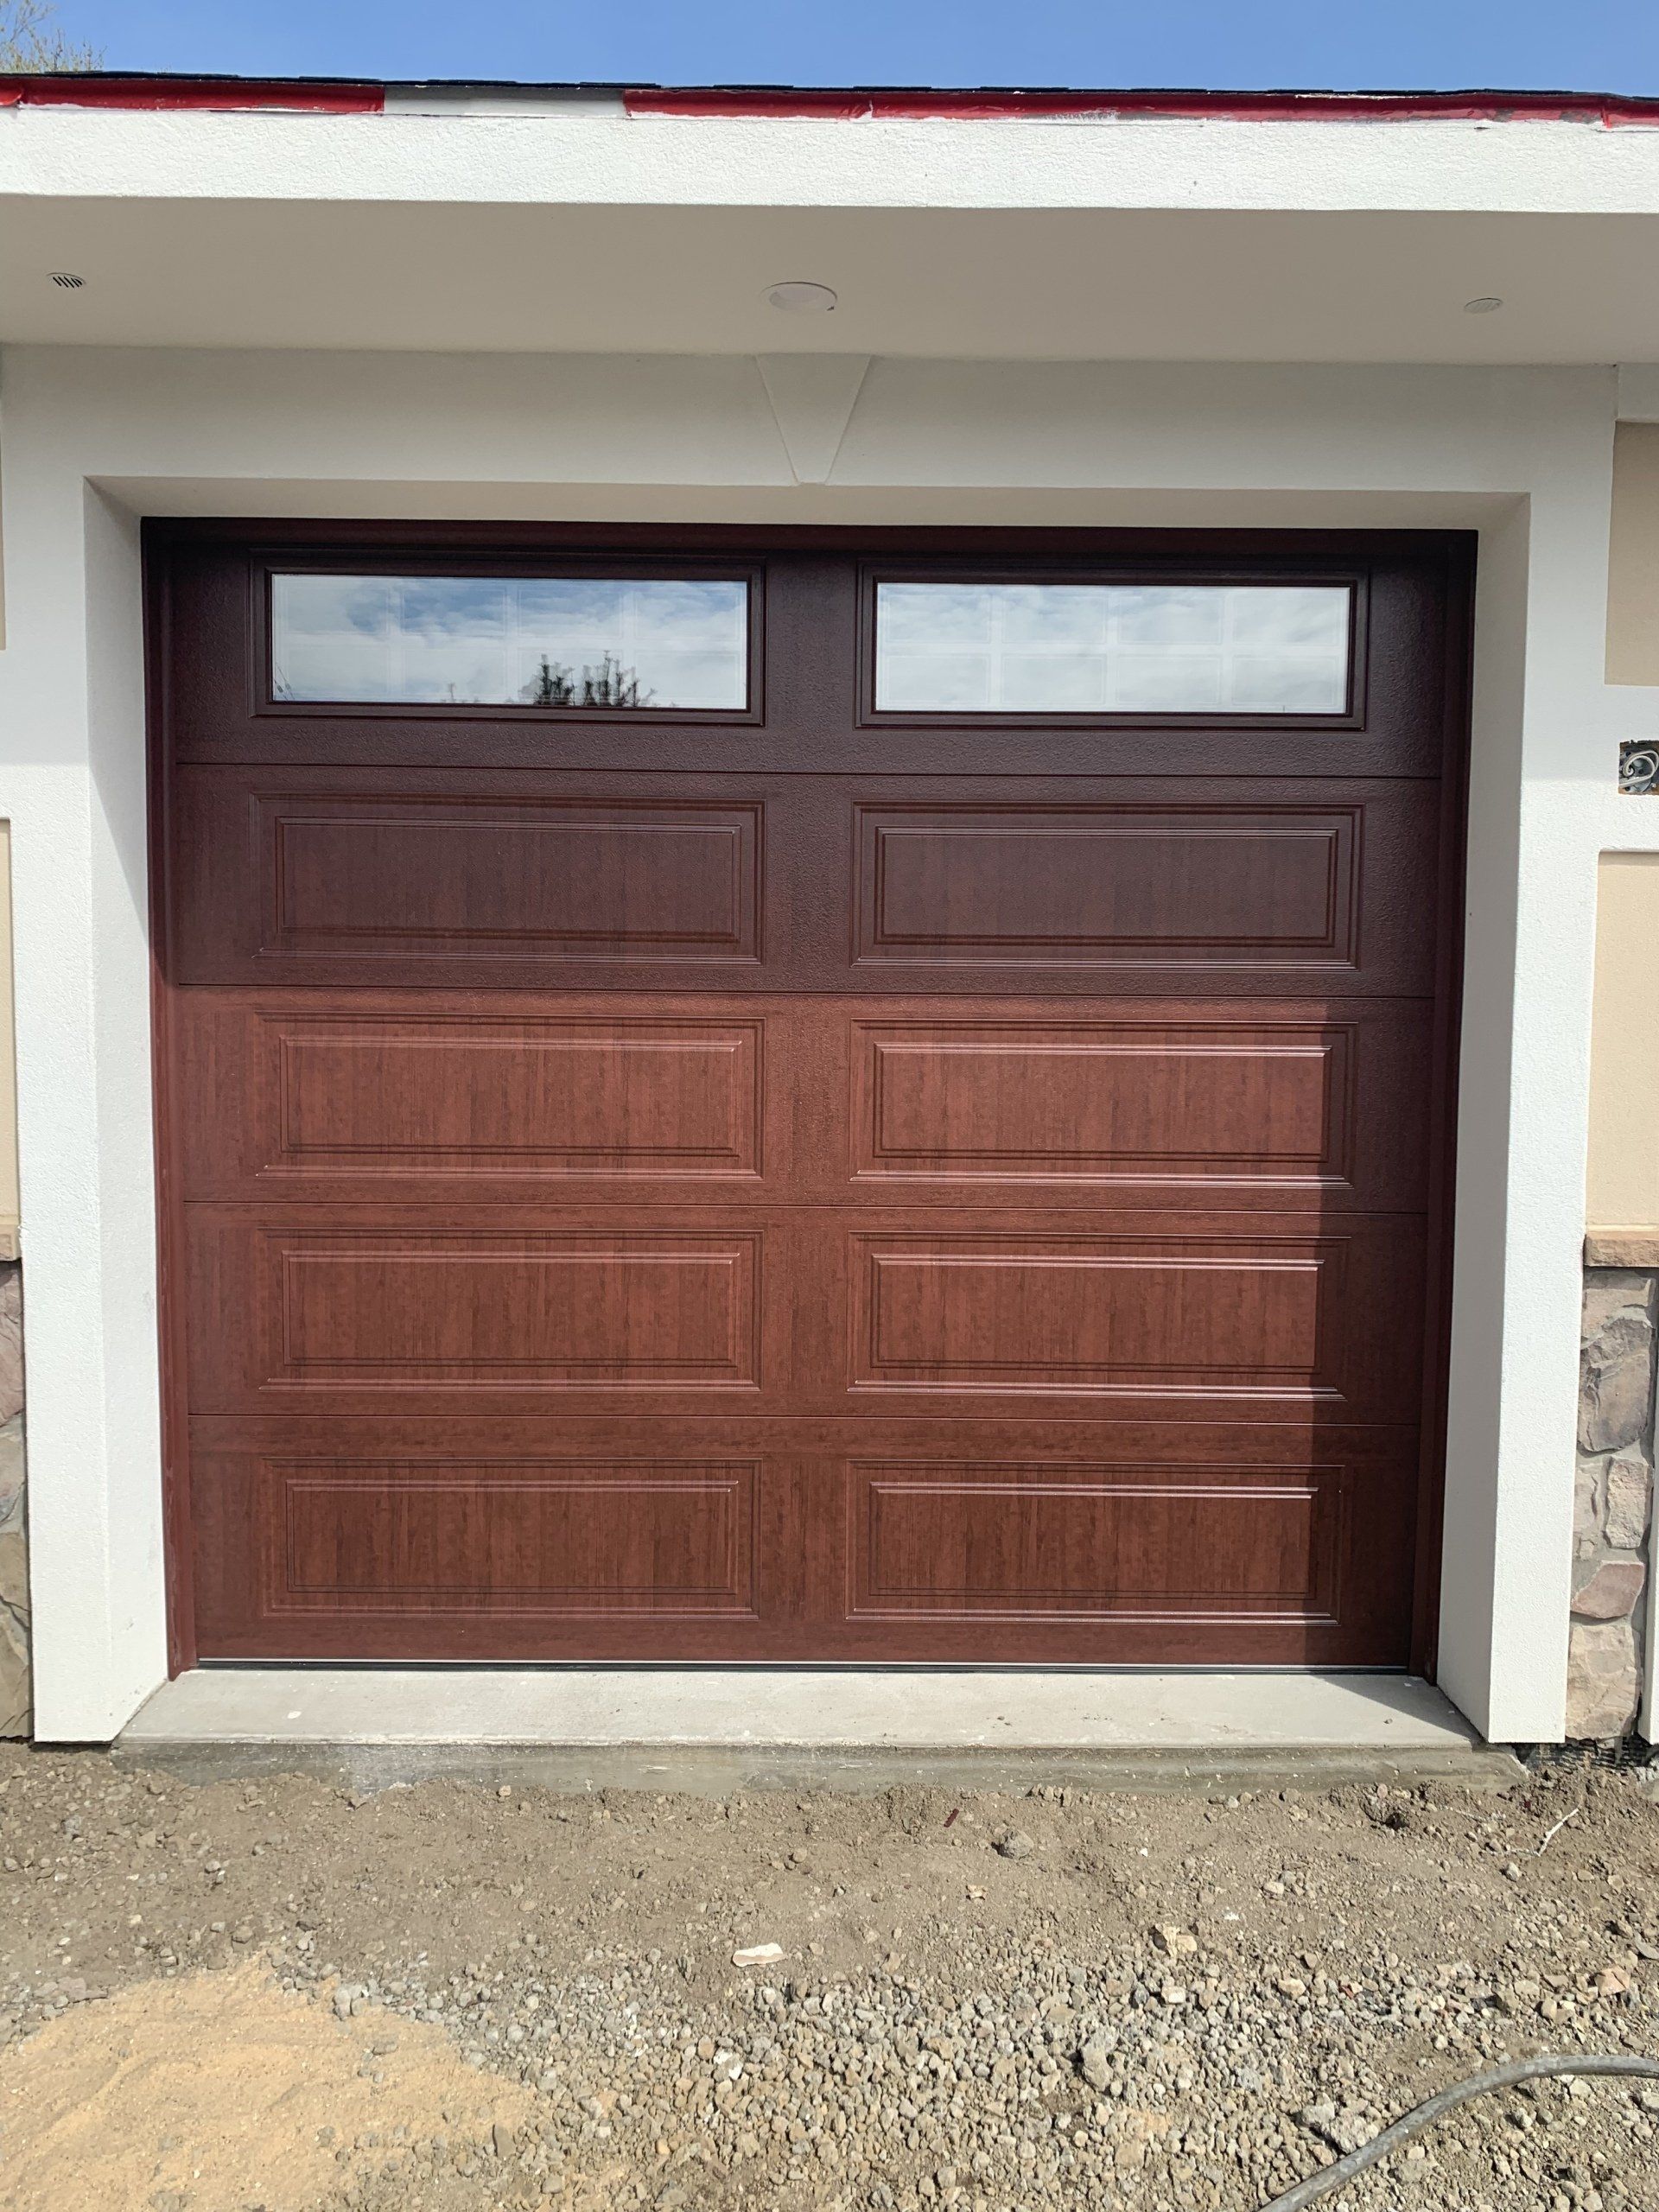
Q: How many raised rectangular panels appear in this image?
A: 8